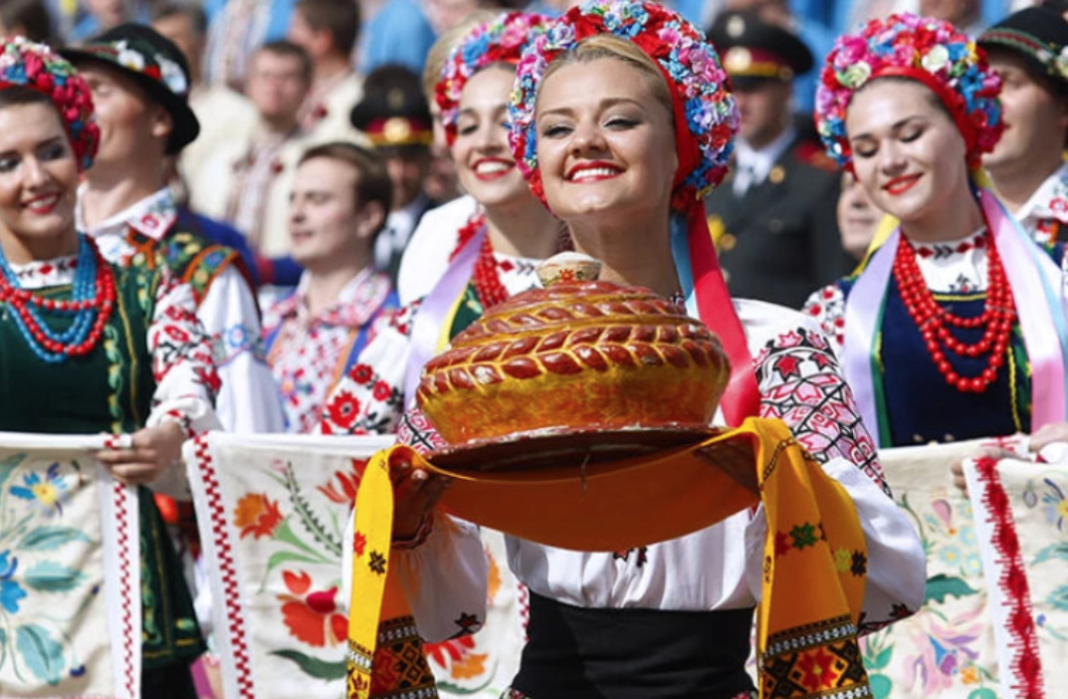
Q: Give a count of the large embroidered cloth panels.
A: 4